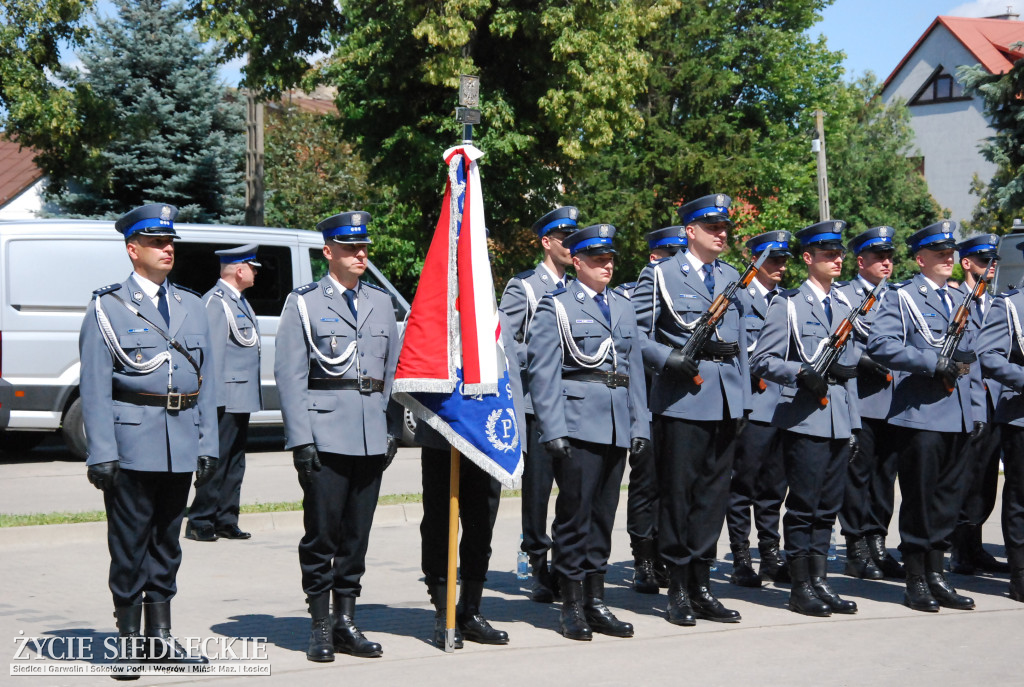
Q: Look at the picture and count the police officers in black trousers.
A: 14